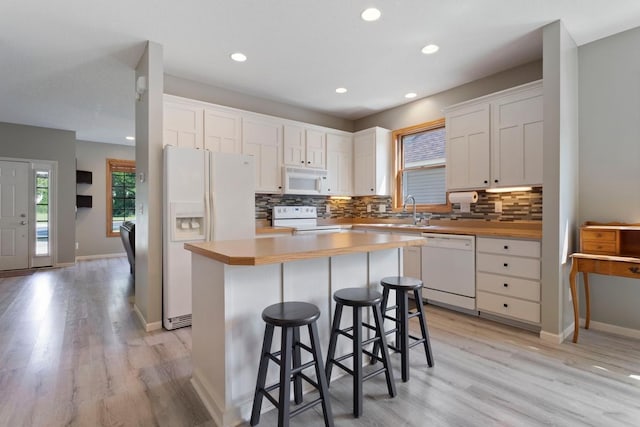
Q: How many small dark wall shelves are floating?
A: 2